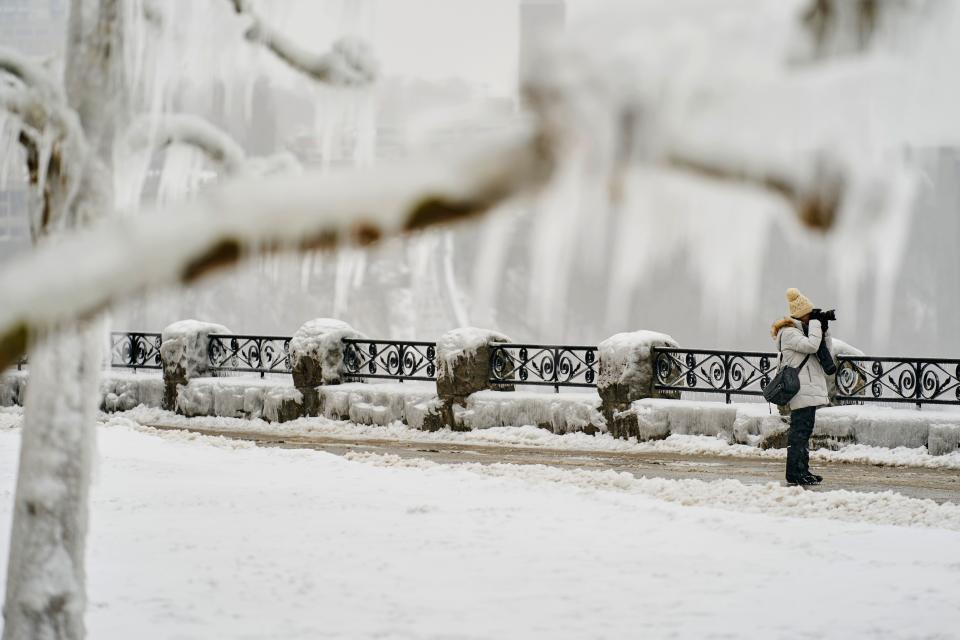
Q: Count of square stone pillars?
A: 5